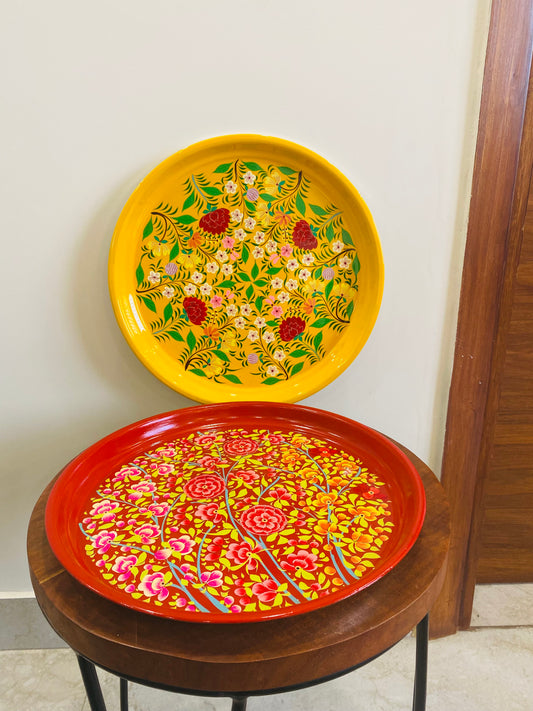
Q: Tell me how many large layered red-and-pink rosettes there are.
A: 3